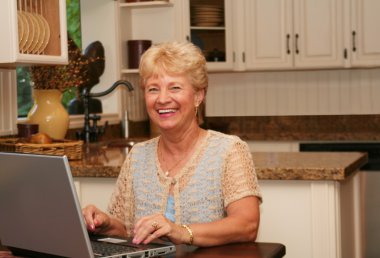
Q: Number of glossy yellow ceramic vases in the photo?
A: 1